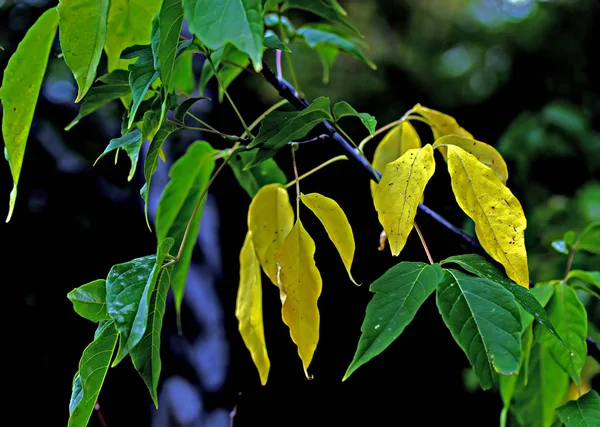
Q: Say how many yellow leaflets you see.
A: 9